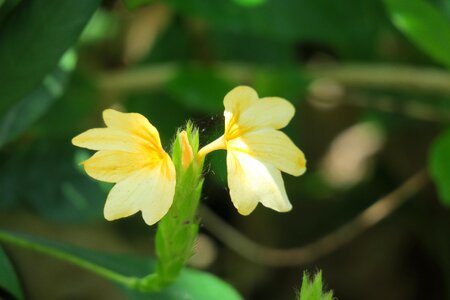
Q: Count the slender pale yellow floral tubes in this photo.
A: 1